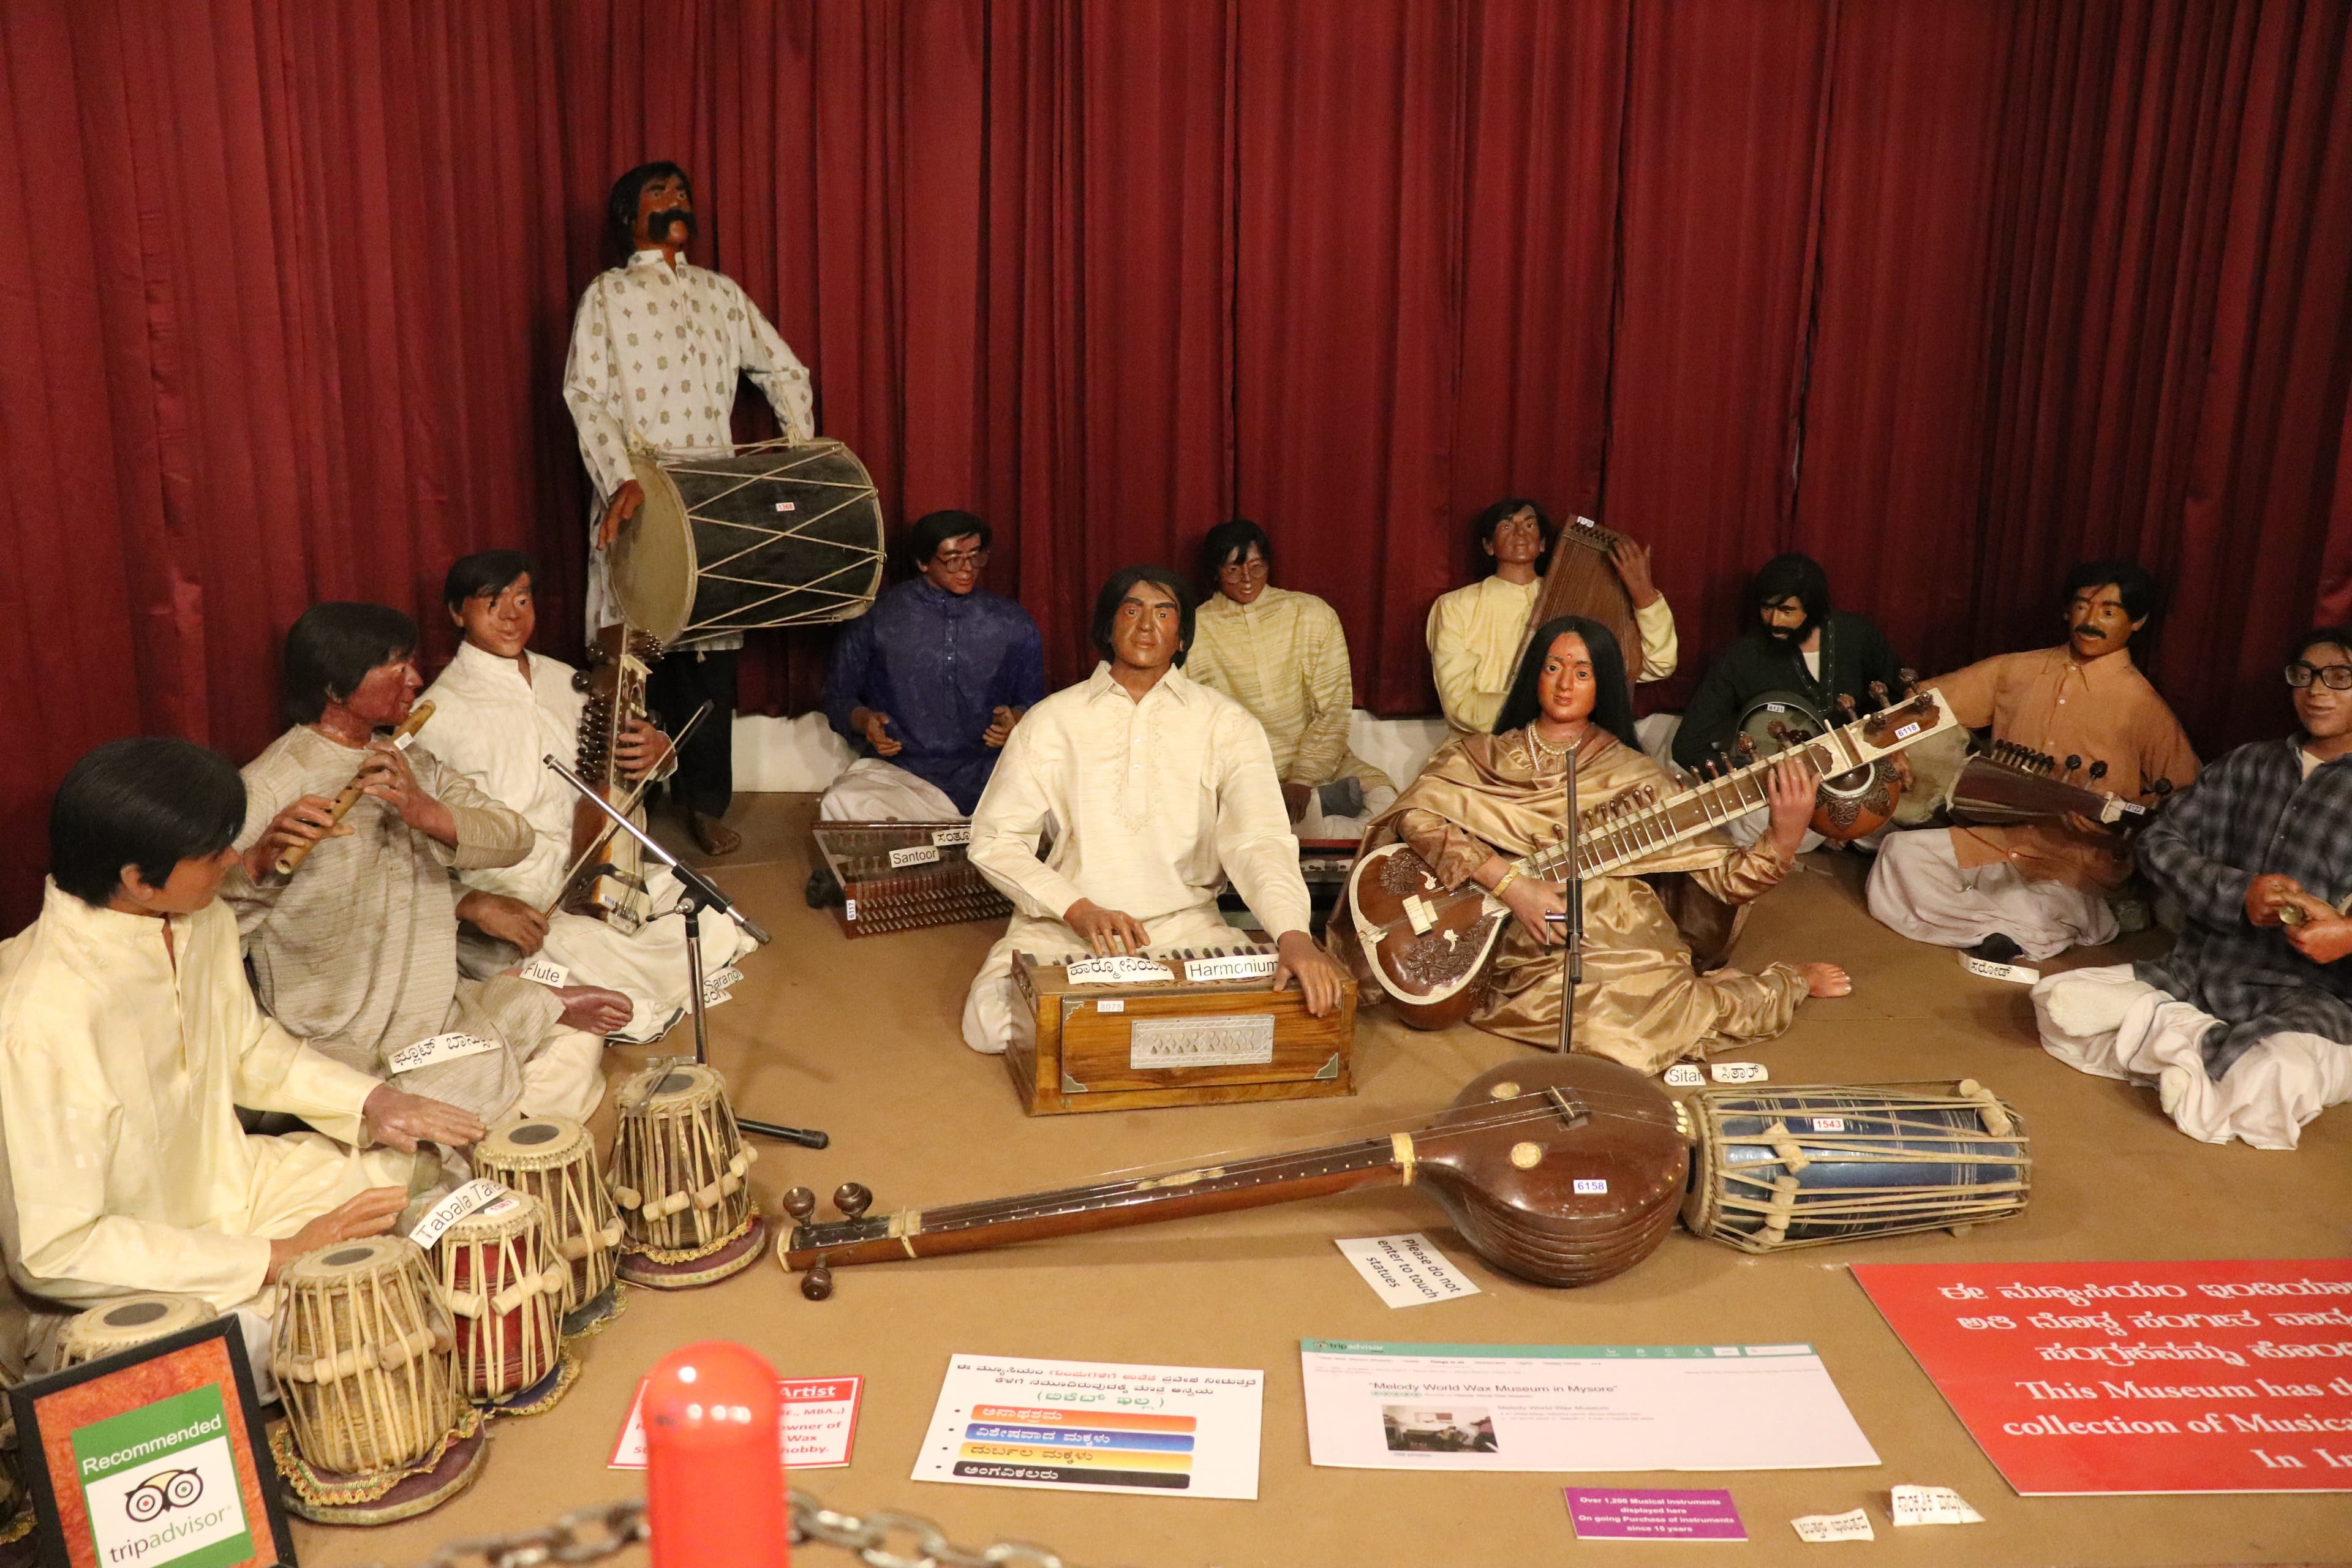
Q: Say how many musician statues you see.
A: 12